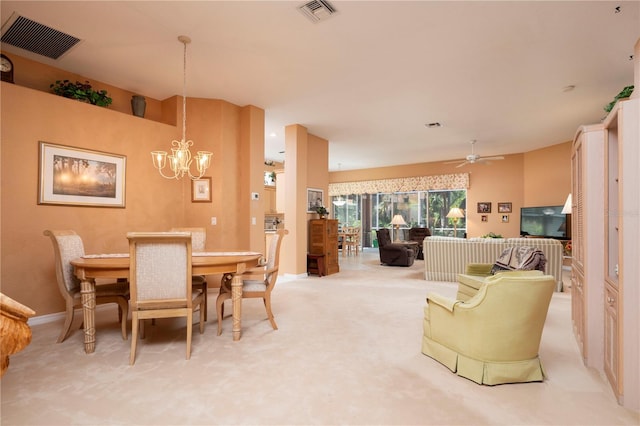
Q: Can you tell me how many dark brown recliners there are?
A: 2